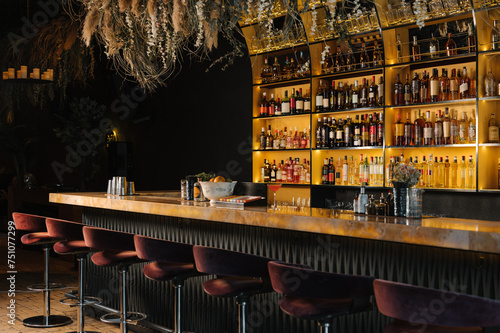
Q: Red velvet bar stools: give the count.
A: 7